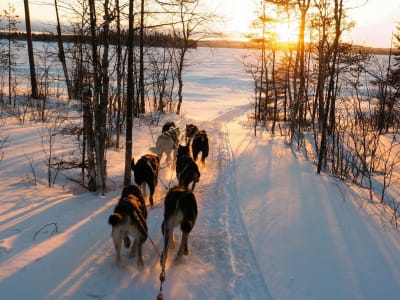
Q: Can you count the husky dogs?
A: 8